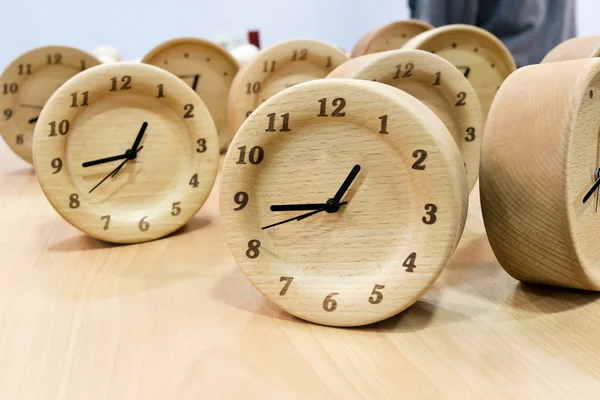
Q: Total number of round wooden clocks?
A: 10